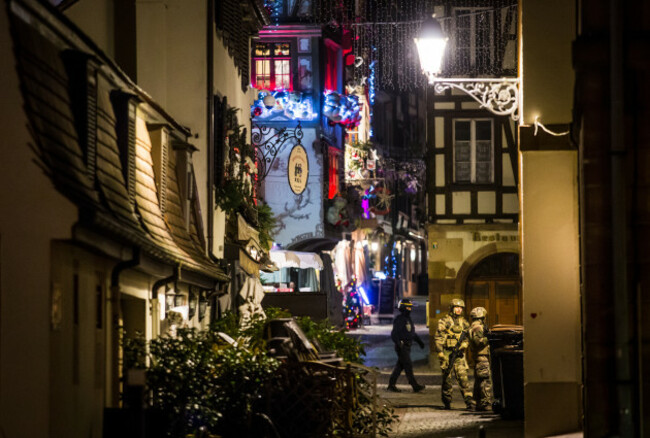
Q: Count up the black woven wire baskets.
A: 0